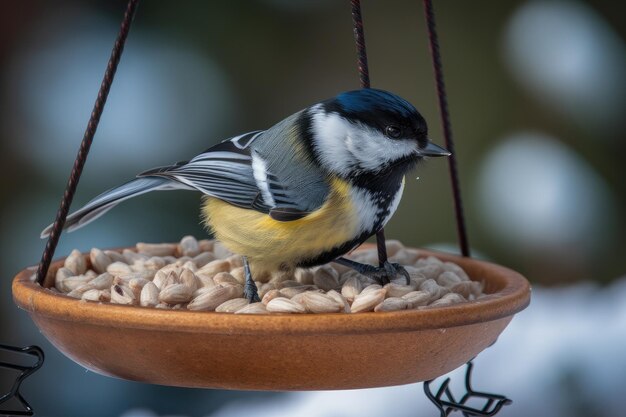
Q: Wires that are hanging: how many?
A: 3